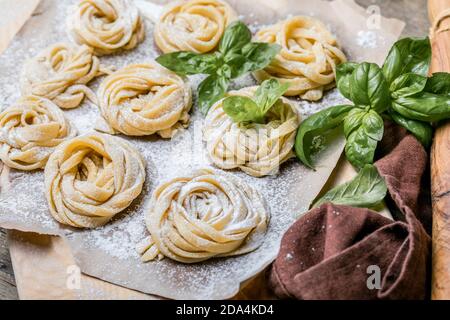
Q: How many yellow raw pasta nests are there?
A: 9